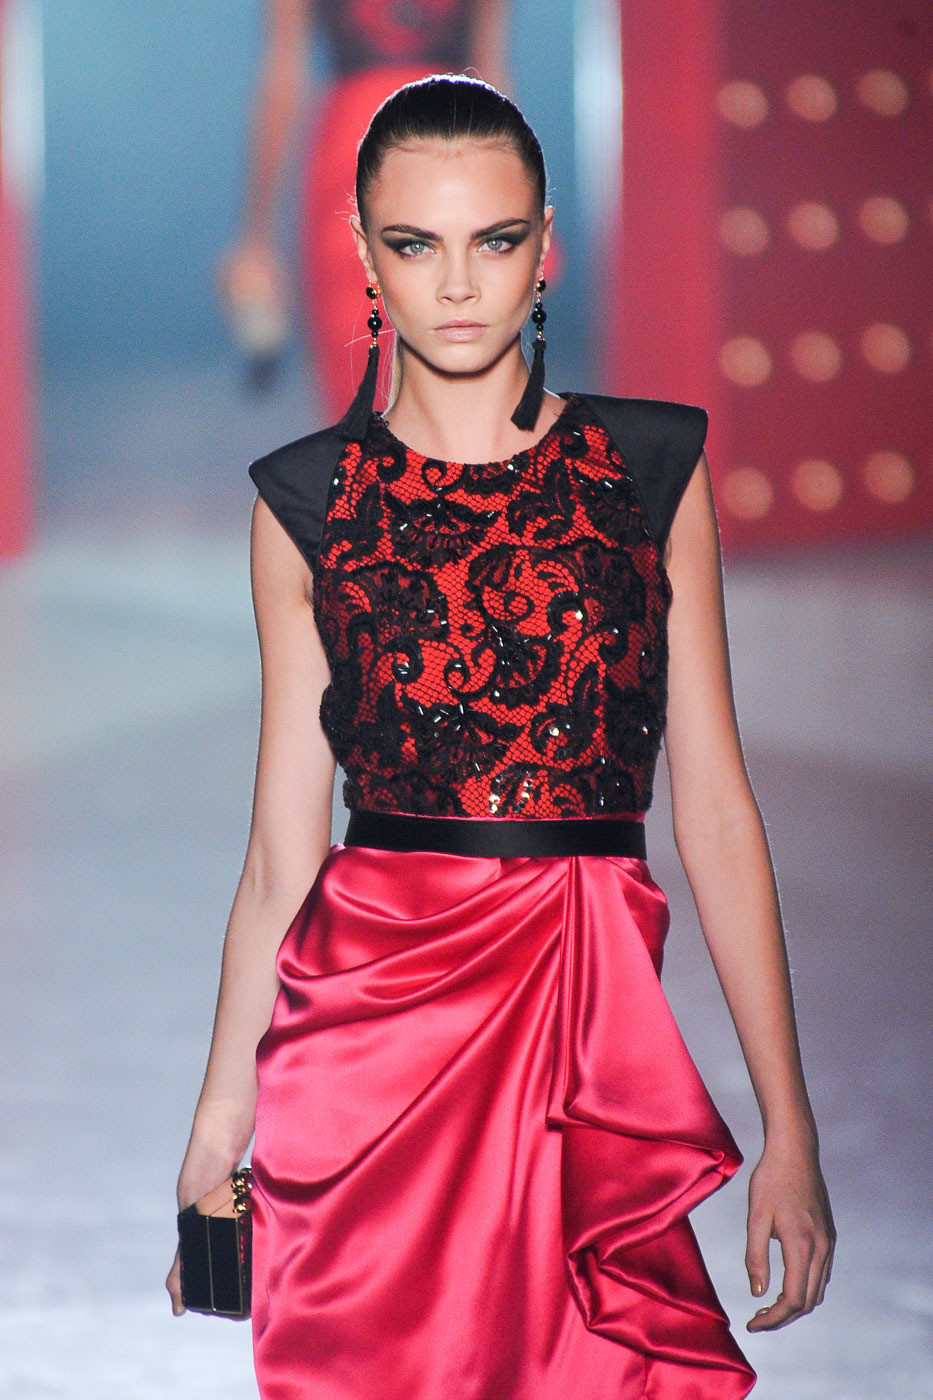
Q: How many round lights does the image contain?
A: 12